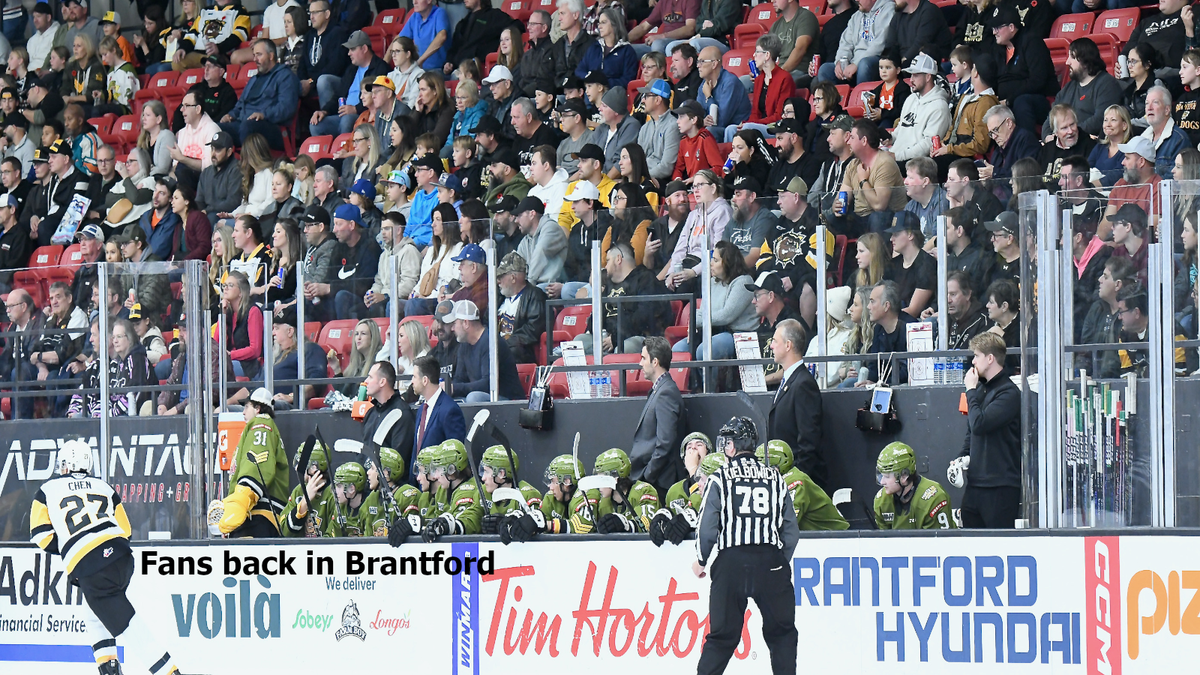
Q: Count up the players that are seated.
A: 12